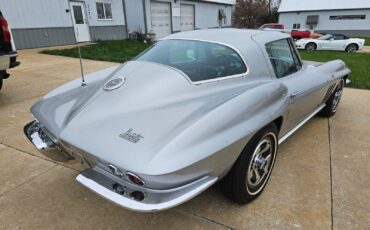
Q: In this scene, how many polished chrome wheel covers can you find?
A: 2